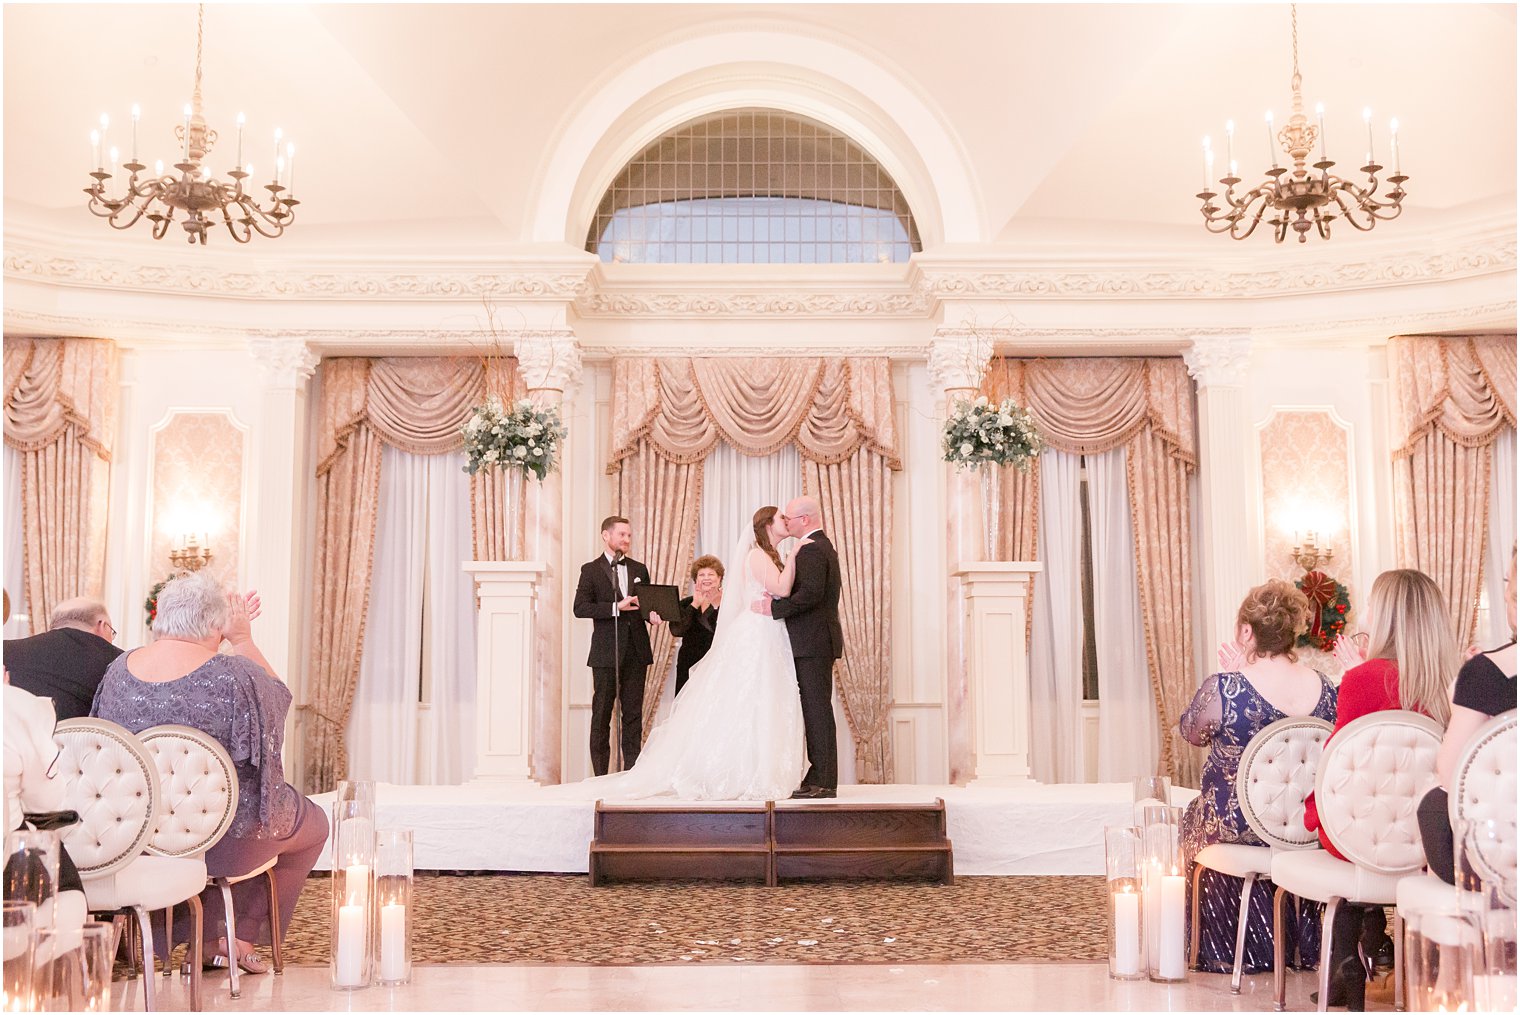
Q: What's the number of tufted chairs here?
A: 5